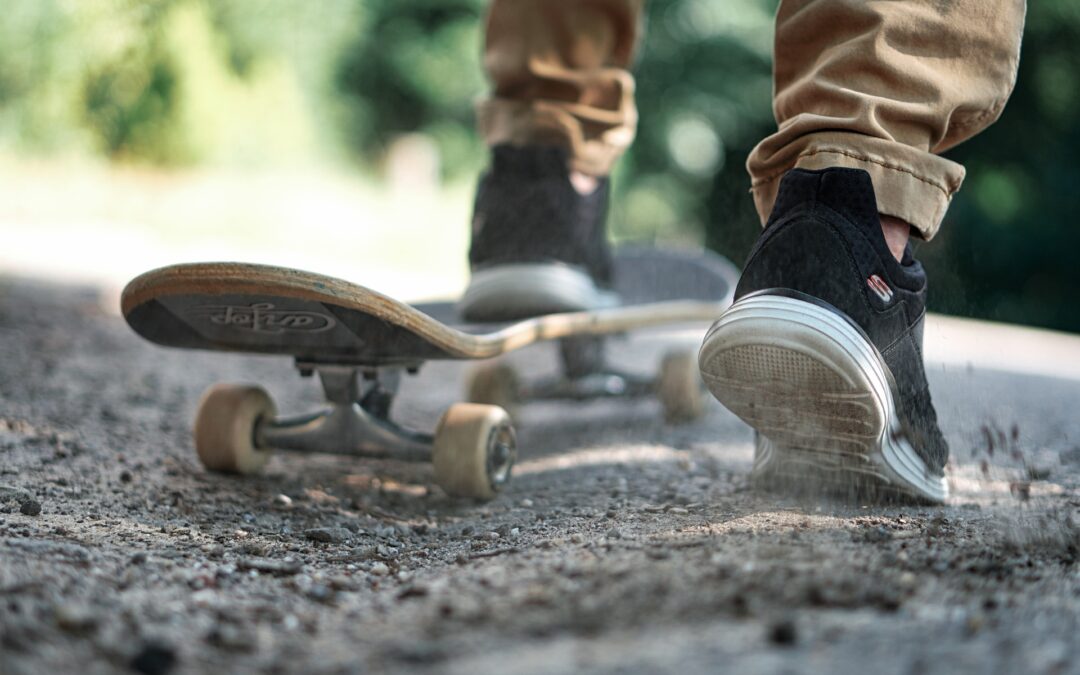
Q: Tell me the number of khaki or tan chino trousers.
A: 1